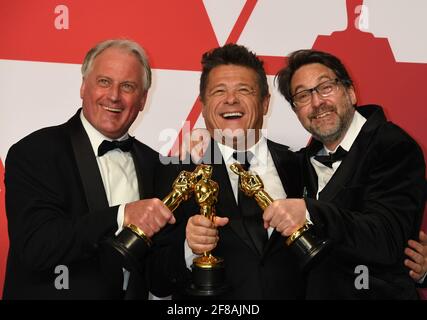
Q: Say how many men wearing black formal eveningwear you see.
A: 3